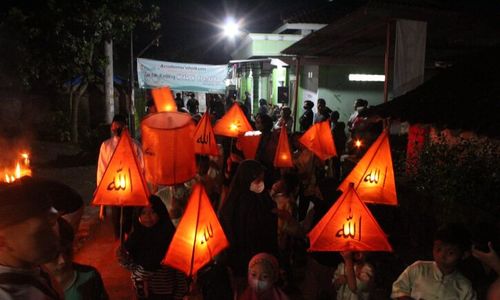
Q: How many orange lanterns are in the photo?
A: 11